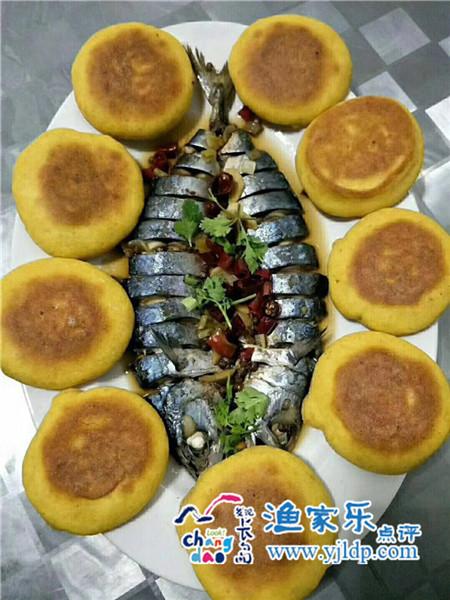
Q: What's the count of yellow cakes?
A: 9